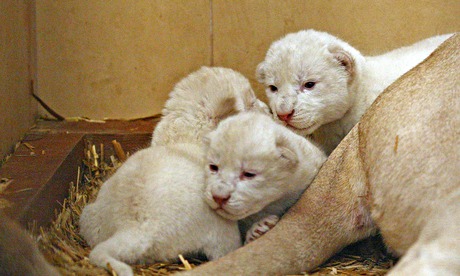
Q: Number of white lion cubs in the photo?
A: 3